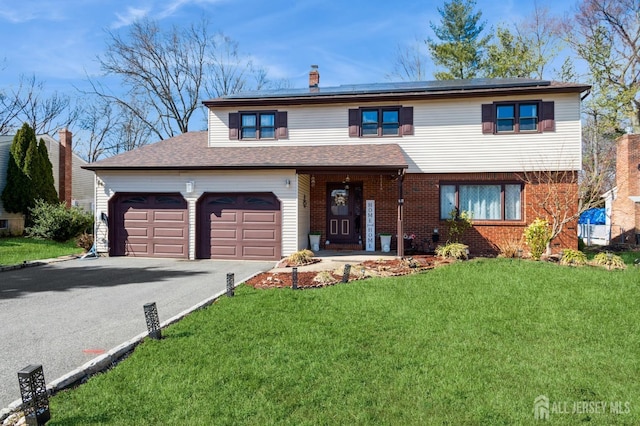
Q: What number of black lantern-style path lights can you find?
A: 5